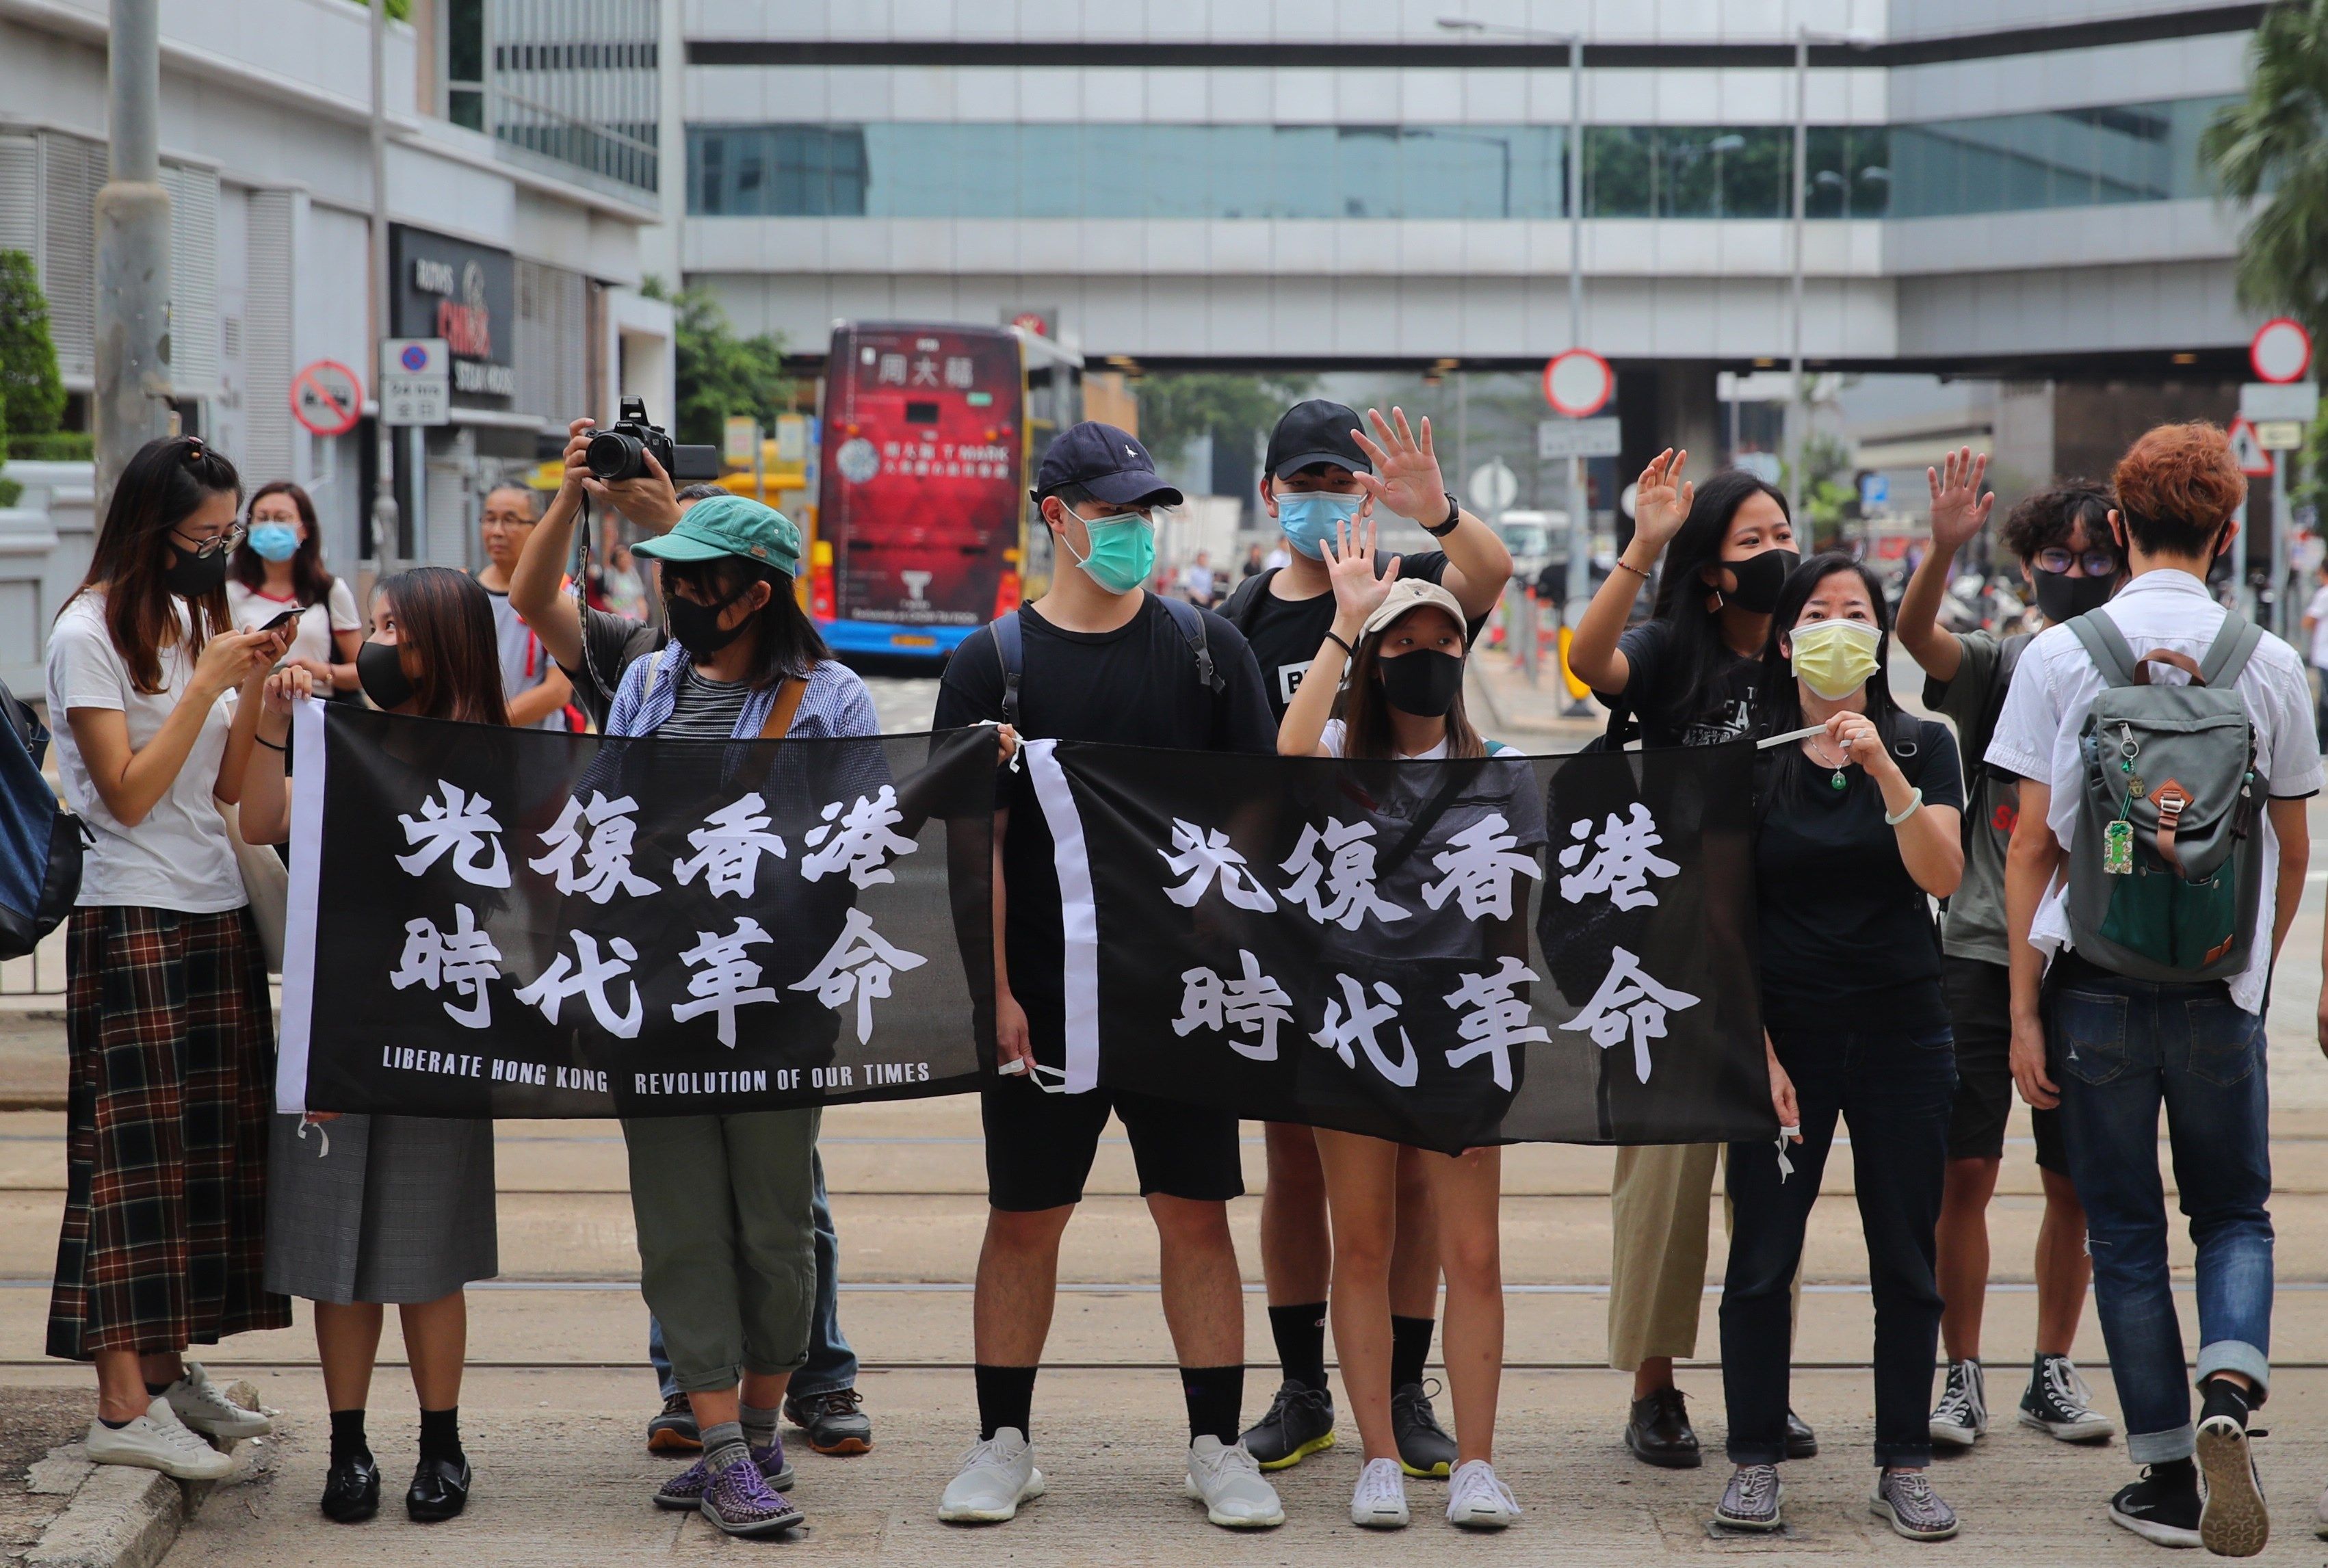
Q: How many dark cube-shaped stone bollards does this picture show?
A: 0